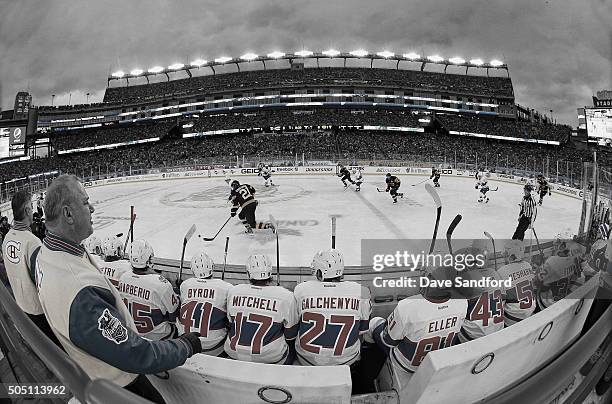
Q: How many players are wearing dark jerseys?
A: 5